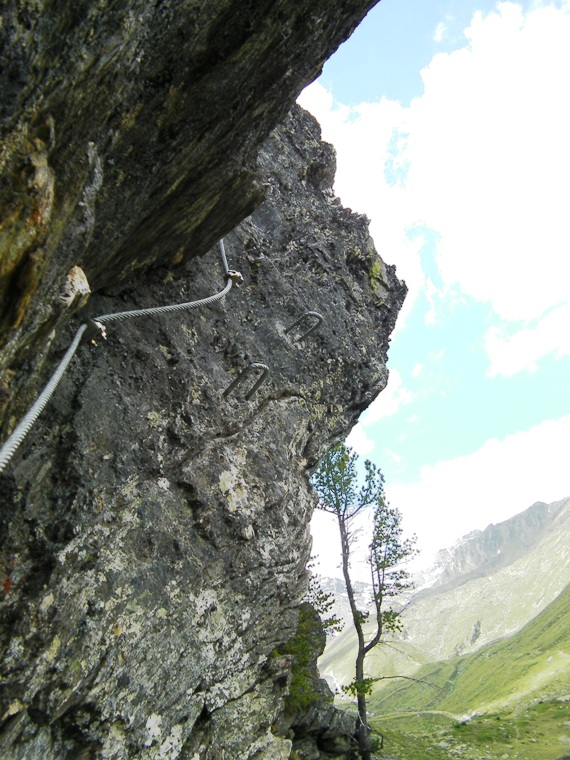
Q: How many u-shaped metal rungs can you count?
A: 2